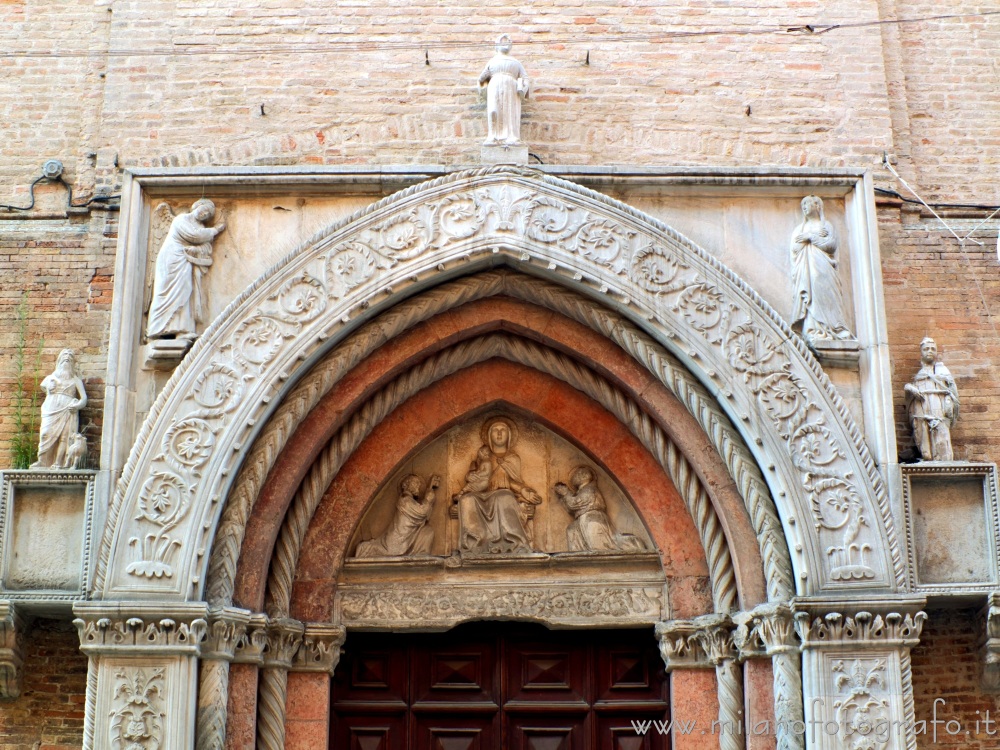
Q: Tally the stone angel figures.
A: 1